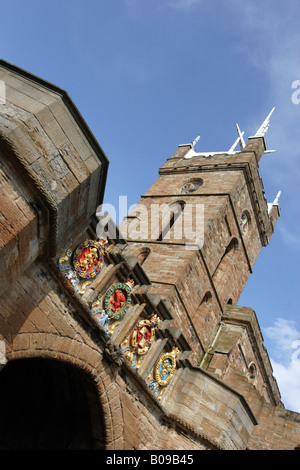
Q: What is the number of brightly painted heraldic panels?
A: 4